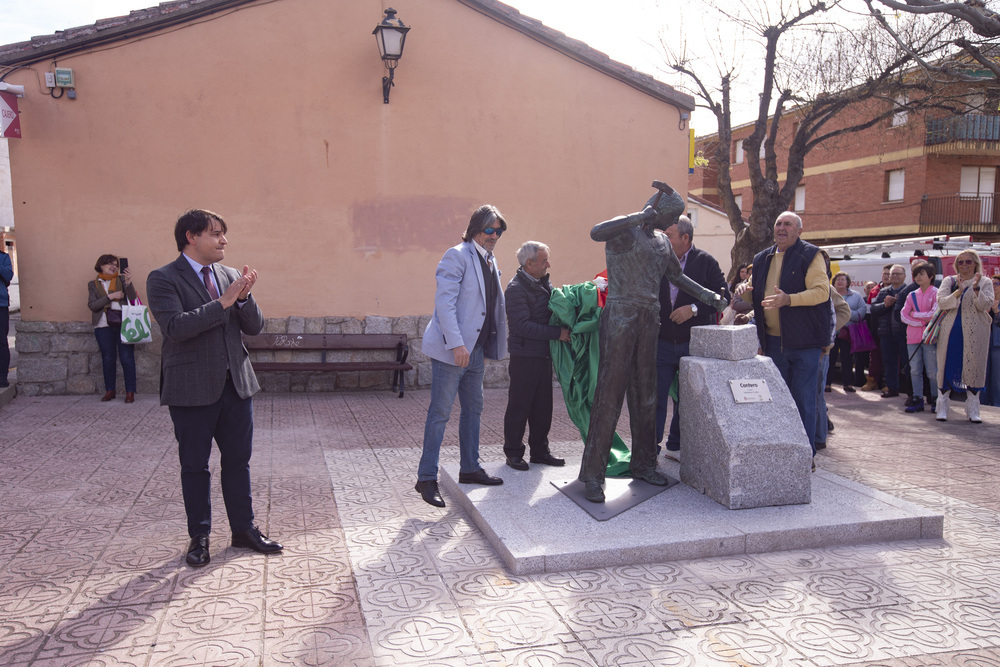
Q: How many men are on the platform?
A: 4